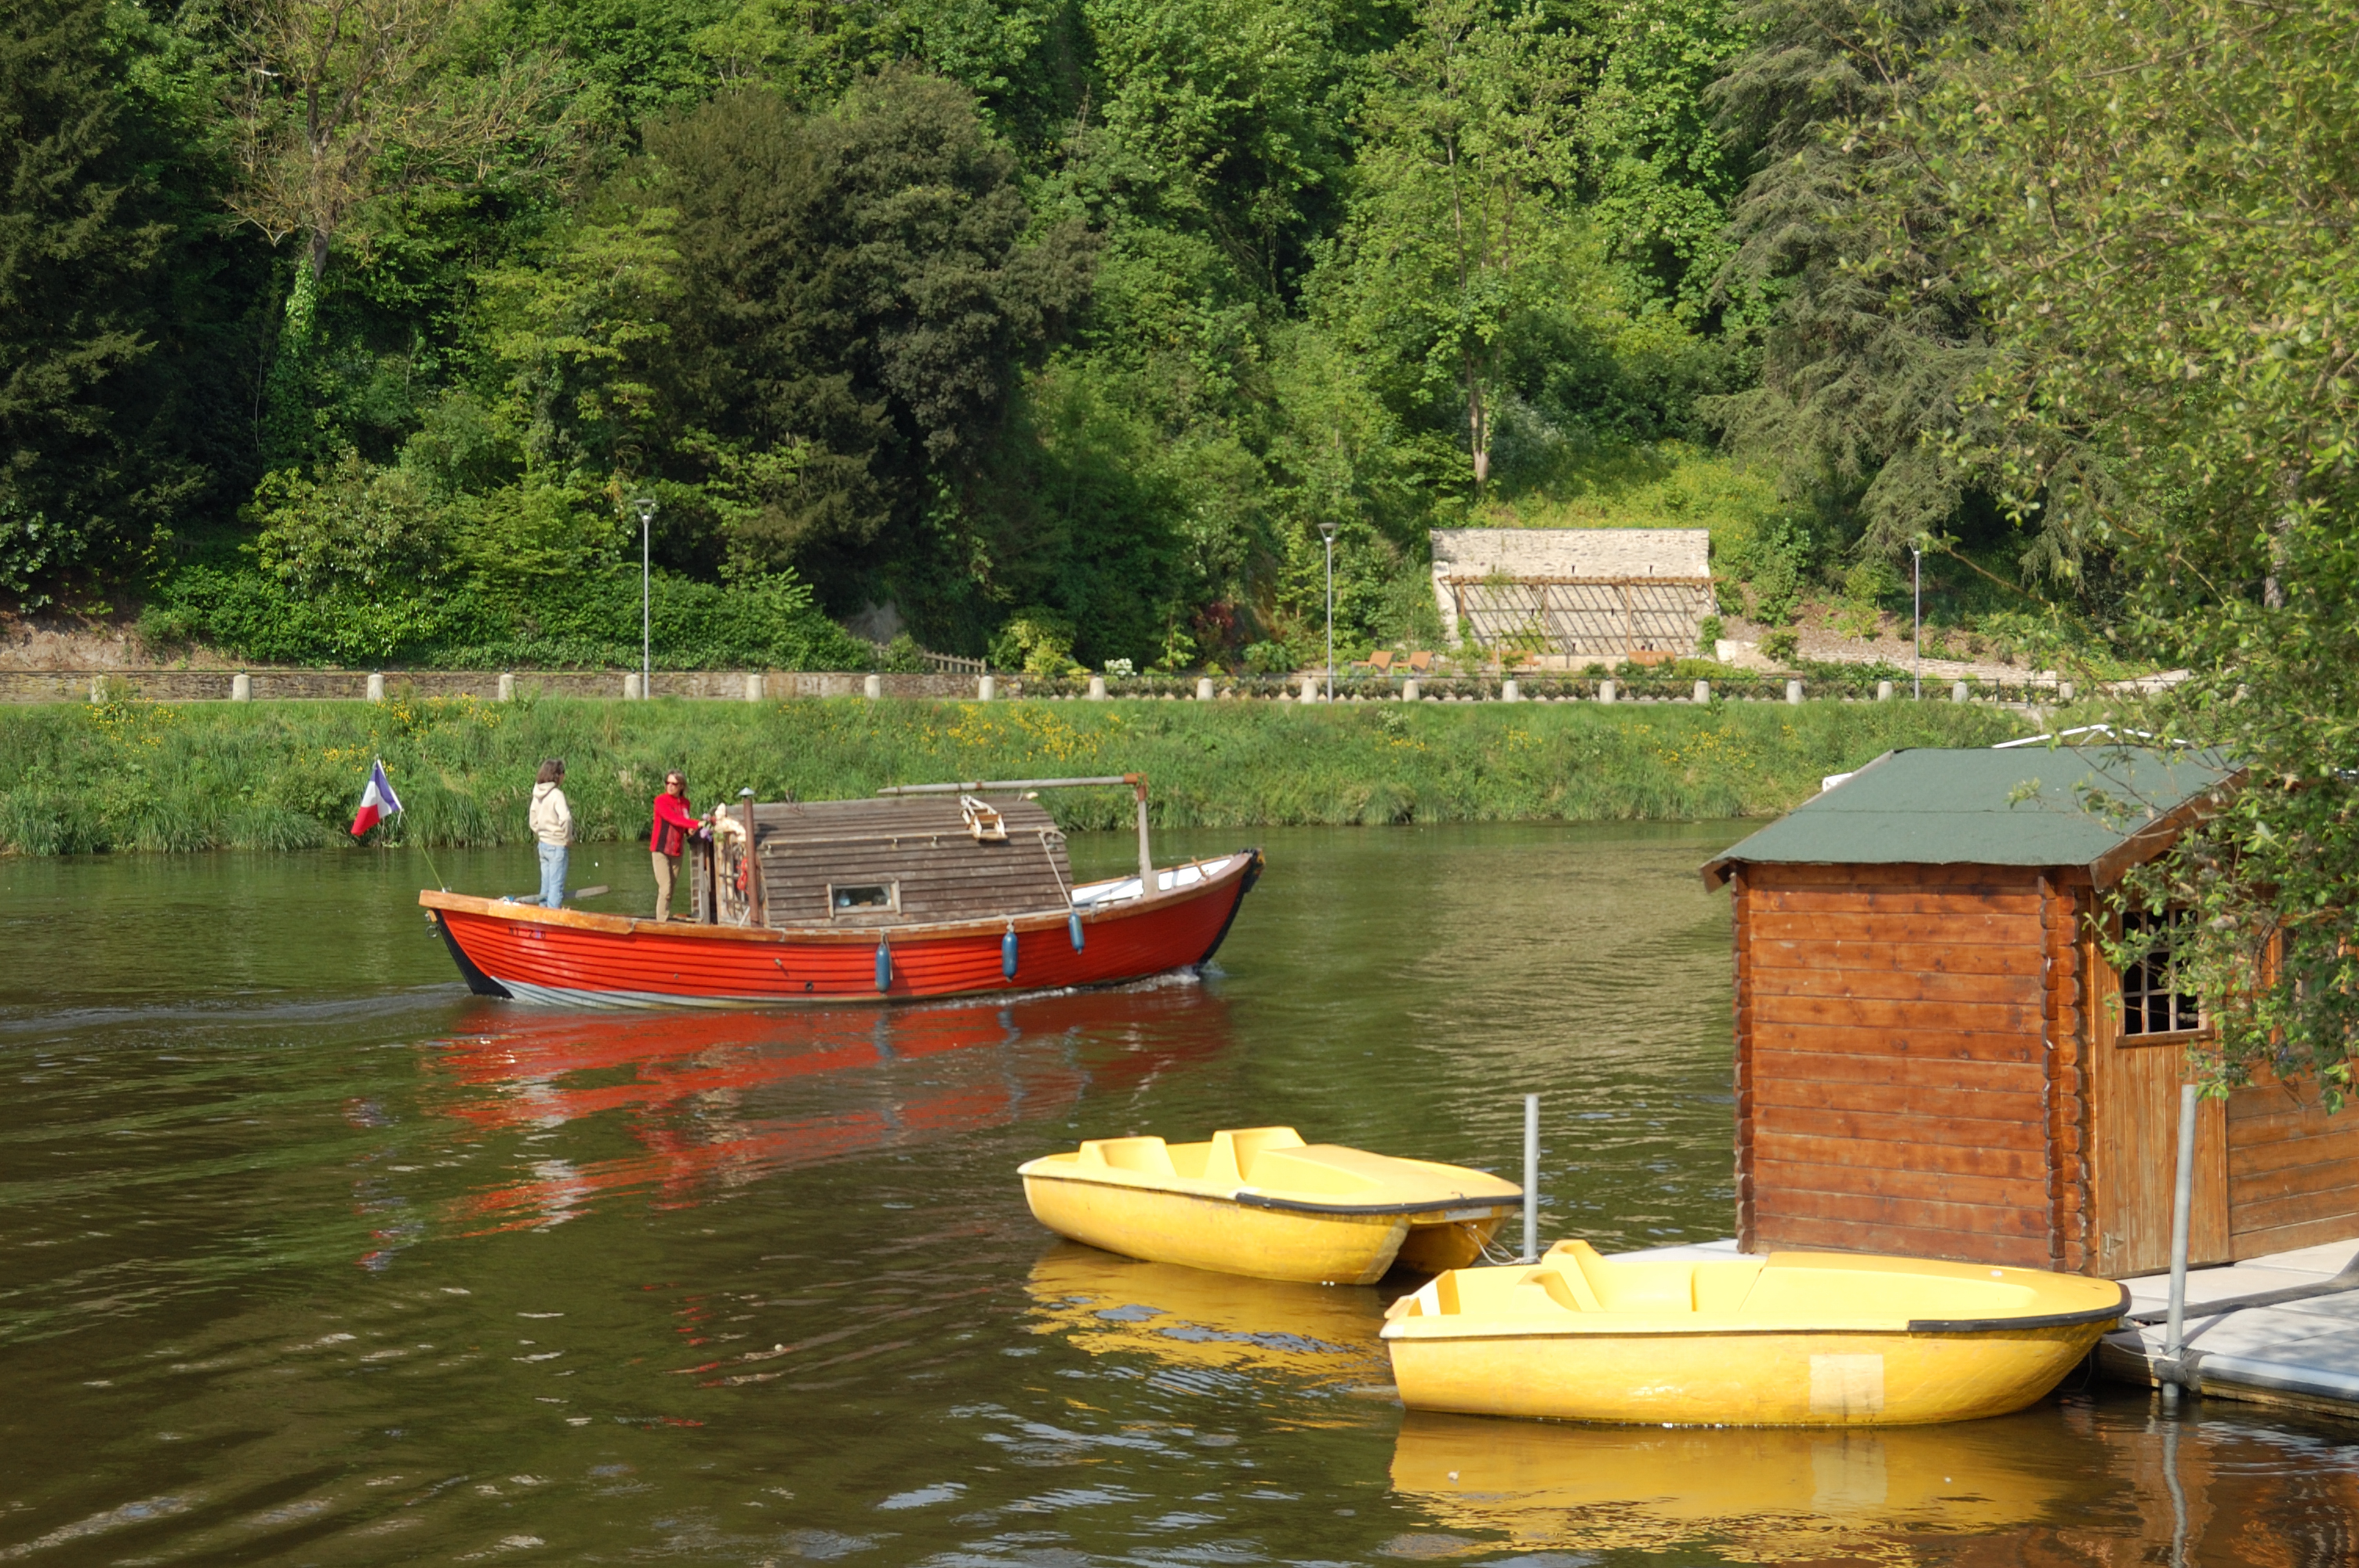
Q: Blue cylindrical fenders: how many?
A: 3